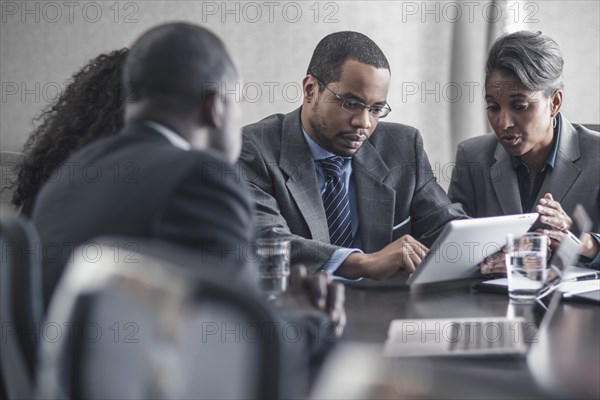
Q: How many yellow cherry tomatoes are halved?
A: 0